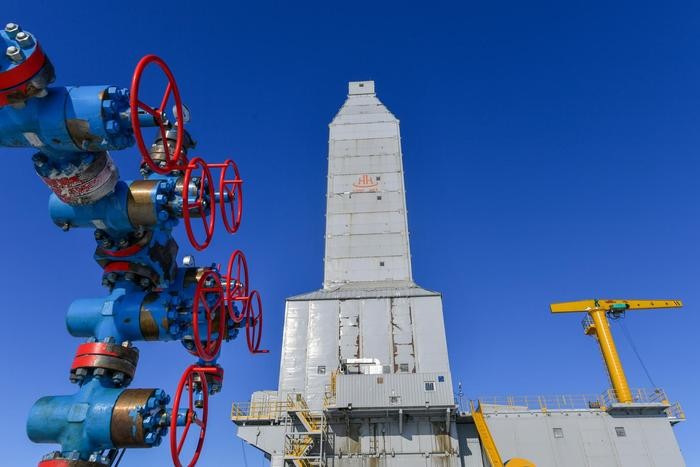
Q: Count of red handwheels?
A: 7